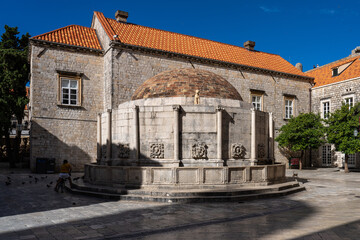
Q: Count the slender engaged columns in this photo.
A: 7